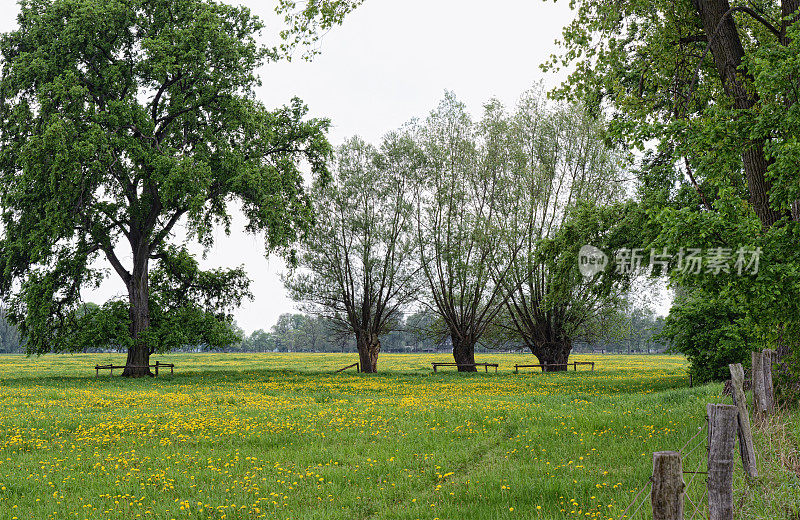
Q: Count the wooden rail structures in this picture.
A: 4